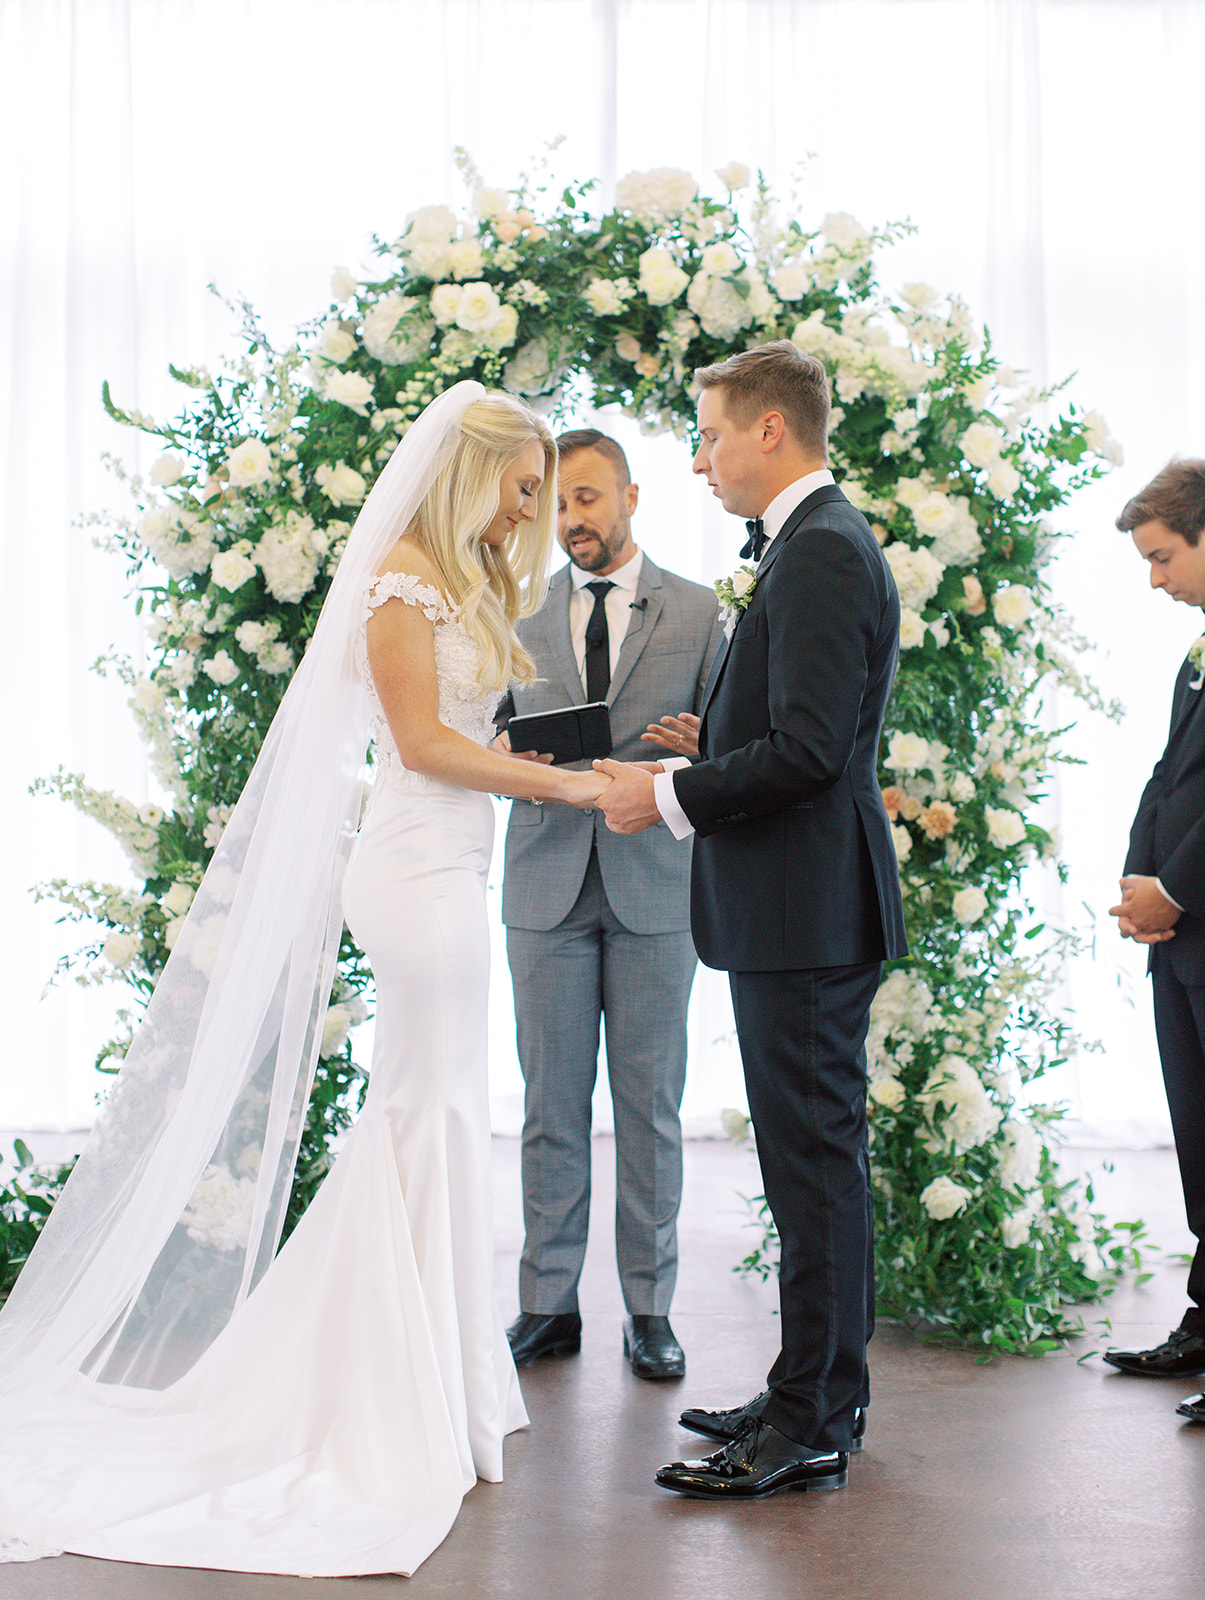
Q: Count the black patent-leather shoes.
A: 4